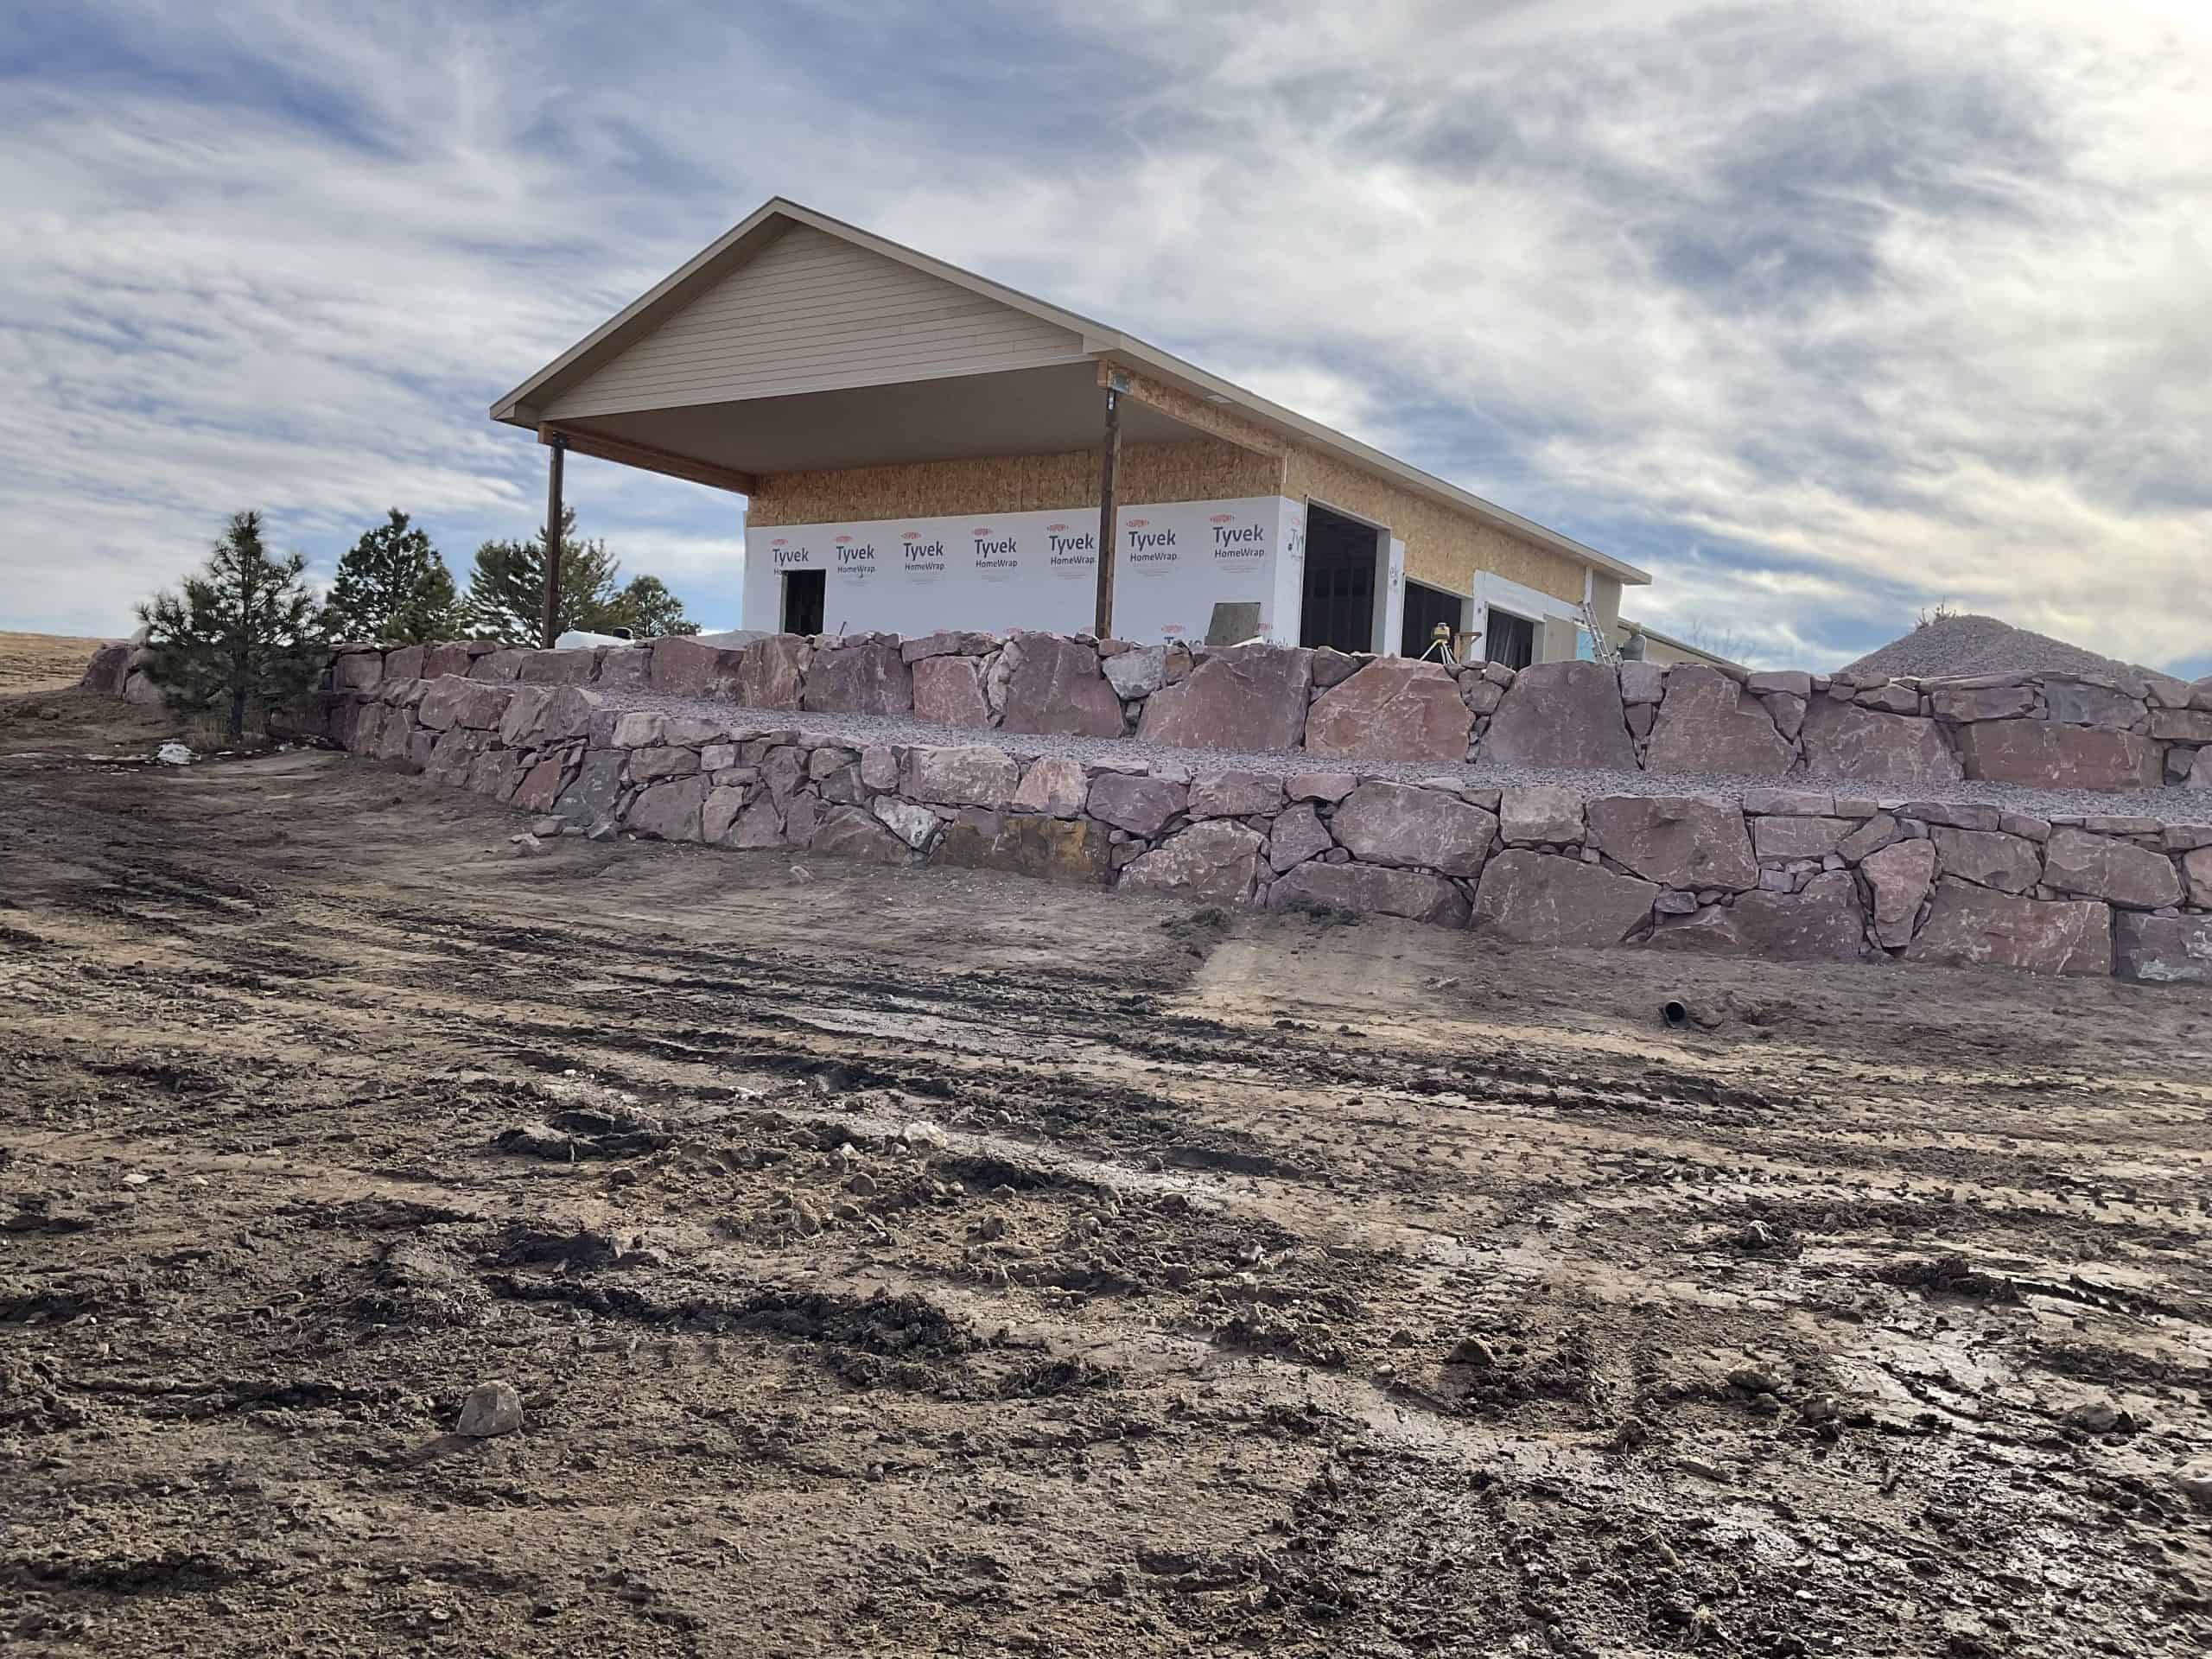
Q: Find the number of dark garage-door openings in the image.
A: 3